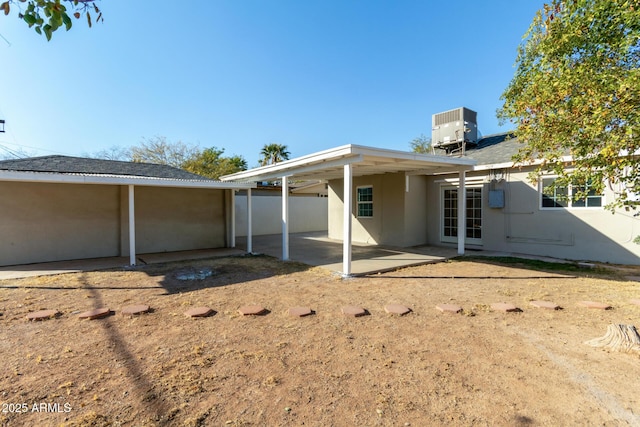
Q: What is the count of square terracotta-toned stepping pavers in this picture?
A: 12